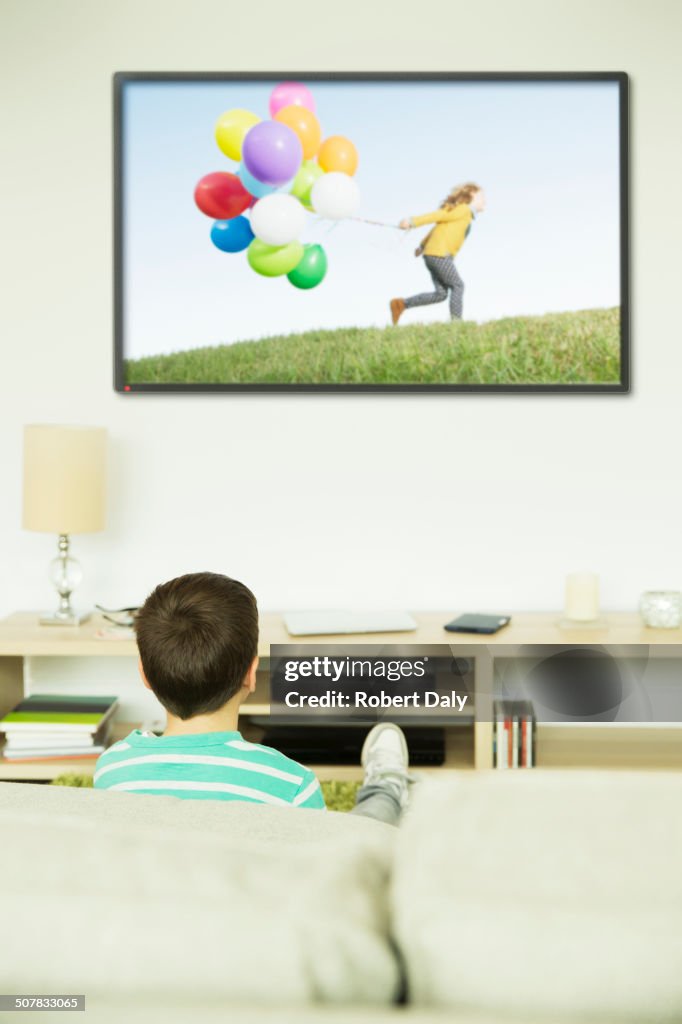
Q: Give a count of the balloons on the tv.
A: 13